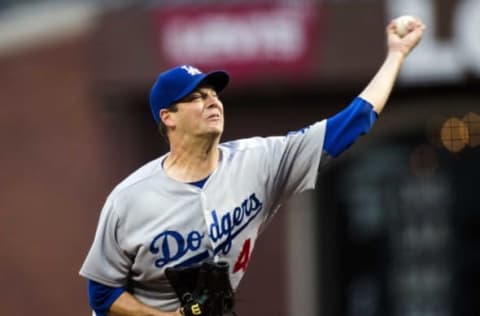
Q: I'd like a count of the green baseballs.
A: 0